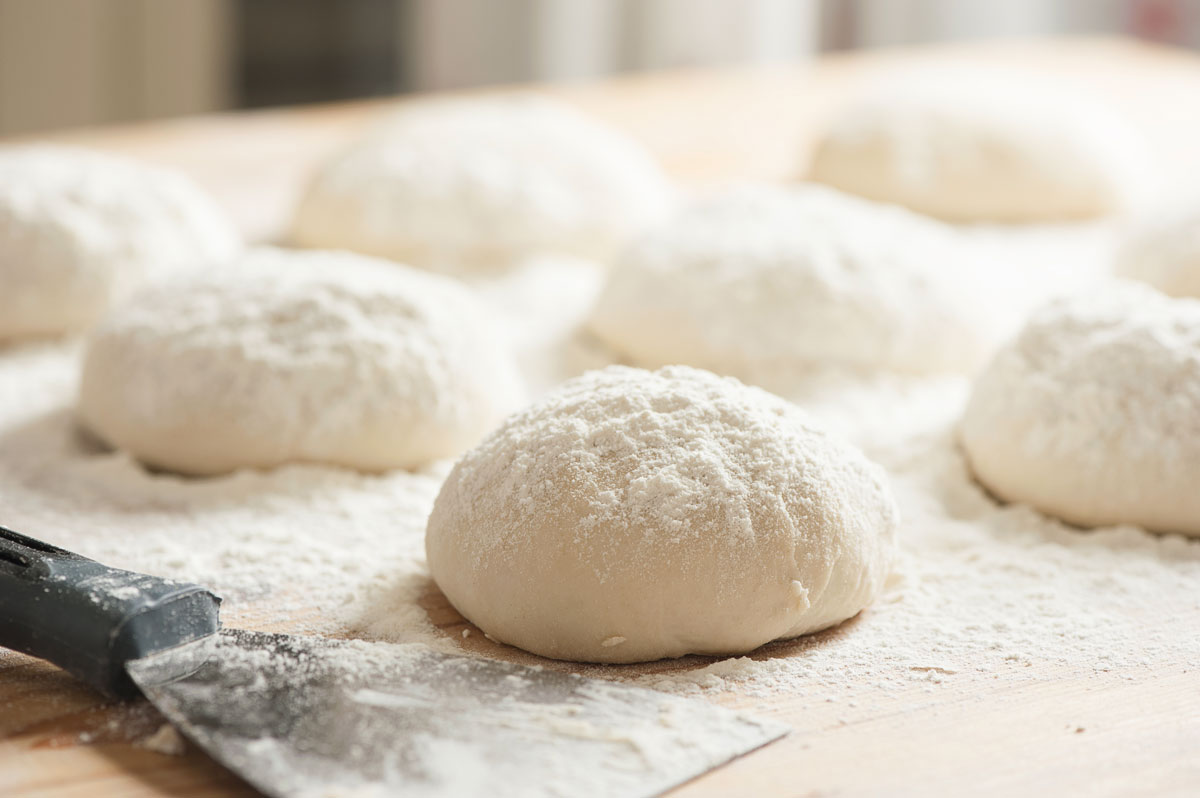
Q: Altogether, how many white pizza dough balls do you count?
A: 8